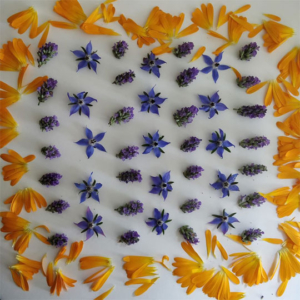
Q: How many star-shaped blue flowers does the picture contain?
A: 15